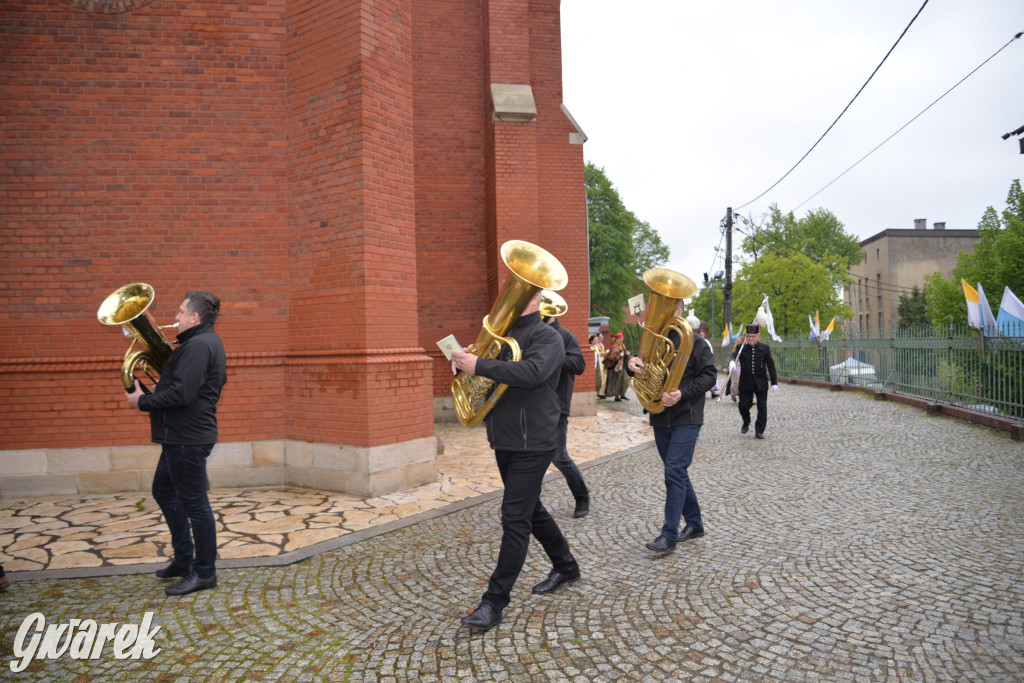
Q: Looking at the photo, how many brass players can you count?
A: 4